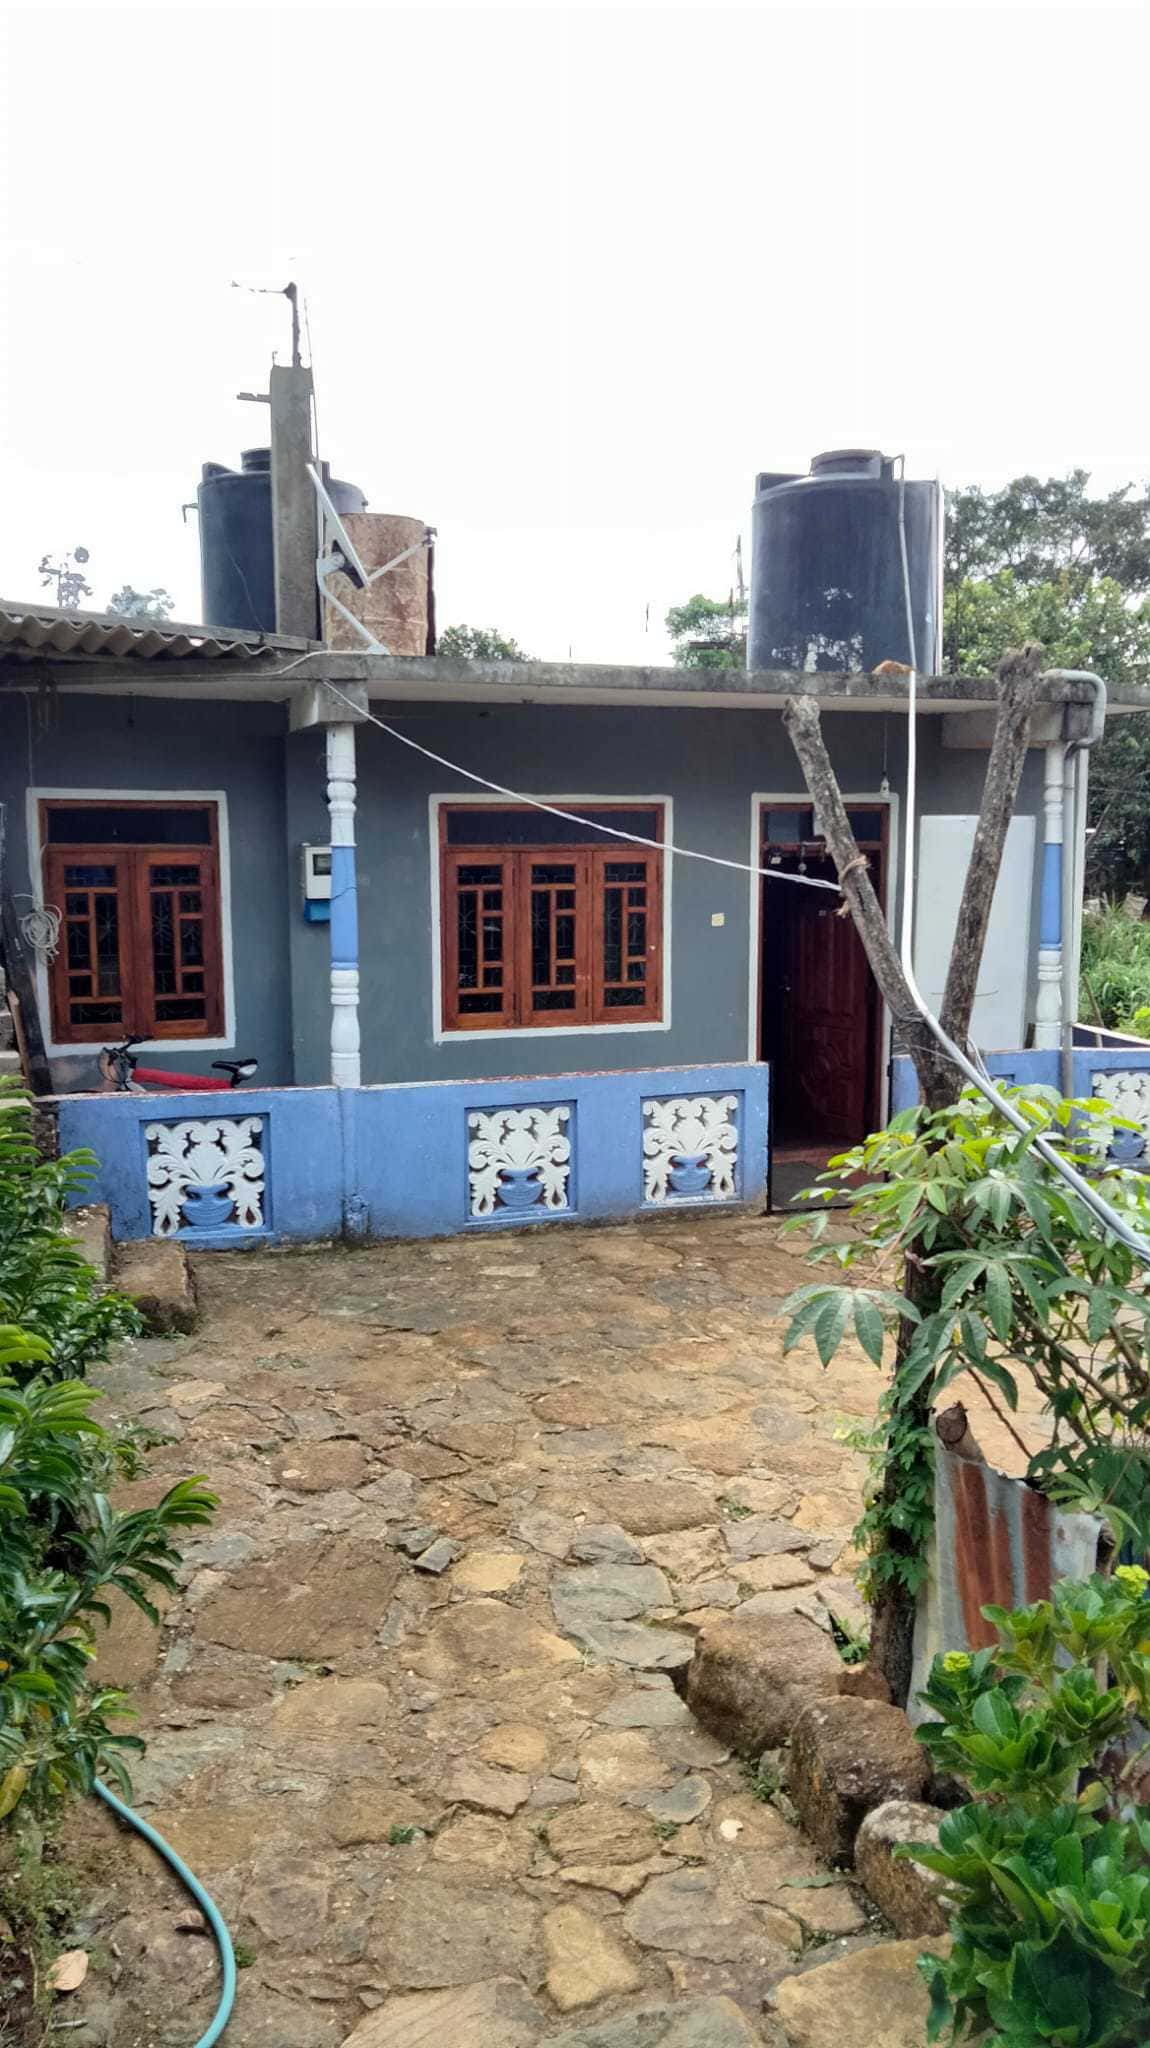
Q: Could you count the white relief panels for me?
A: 4